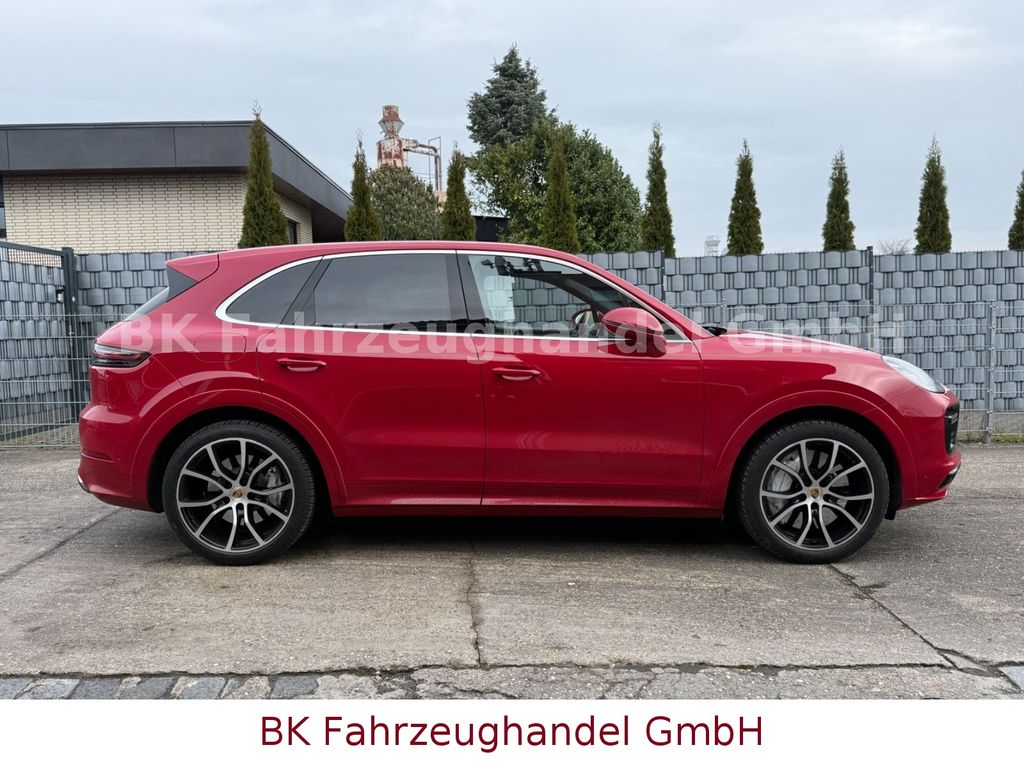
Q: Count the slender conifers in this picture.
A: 9